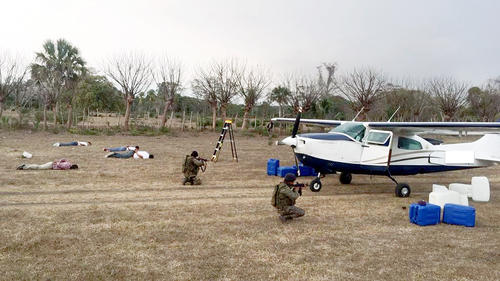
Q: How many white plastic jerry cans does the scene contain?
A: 4